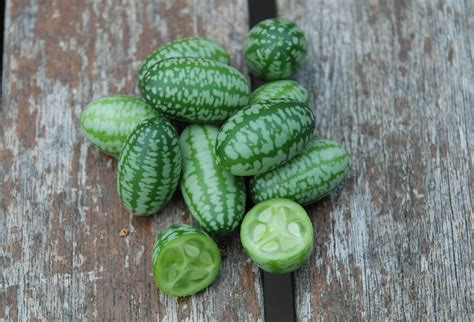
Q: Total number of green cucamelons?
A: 11